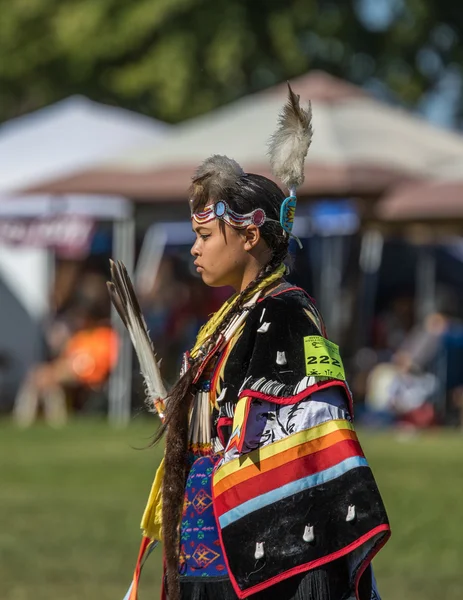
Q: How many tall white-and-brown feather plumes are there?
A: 1